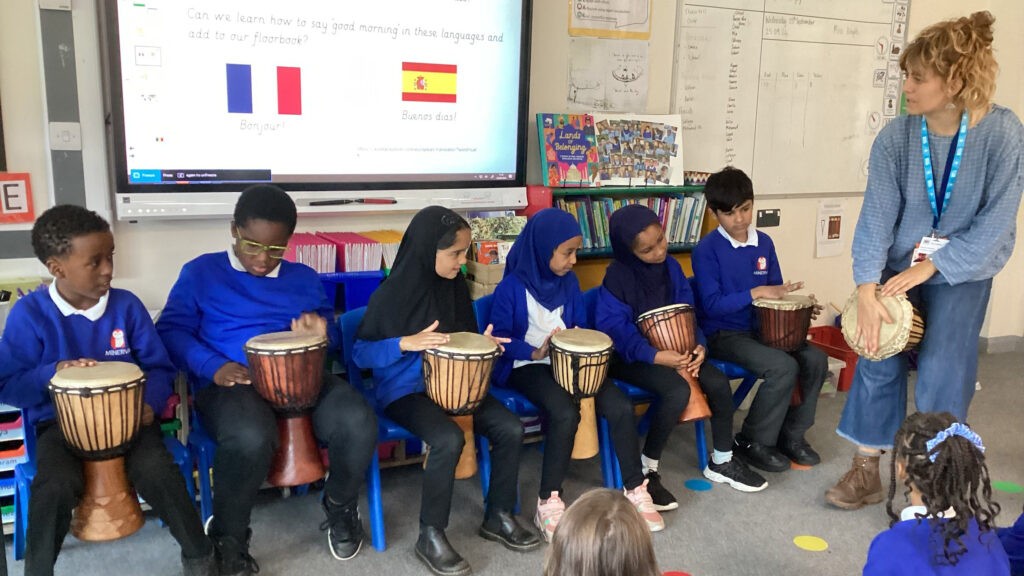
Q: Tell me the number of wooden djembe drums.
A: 7